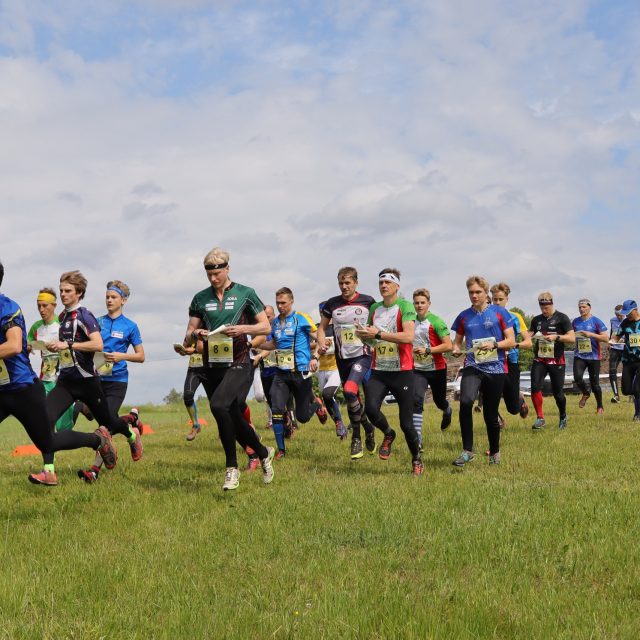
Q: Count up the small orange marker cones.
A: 3